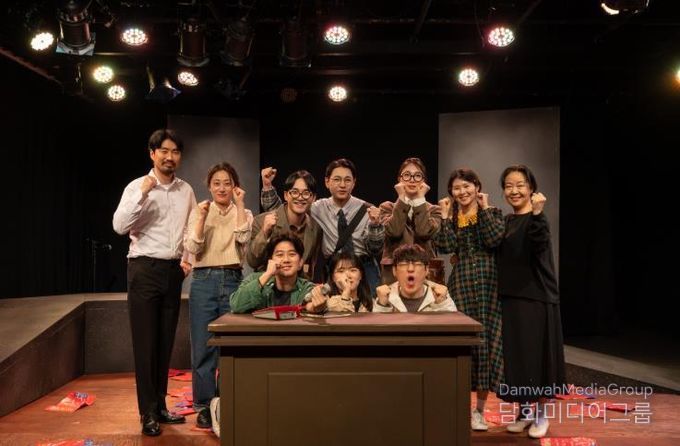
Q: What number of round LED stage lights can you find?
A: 9